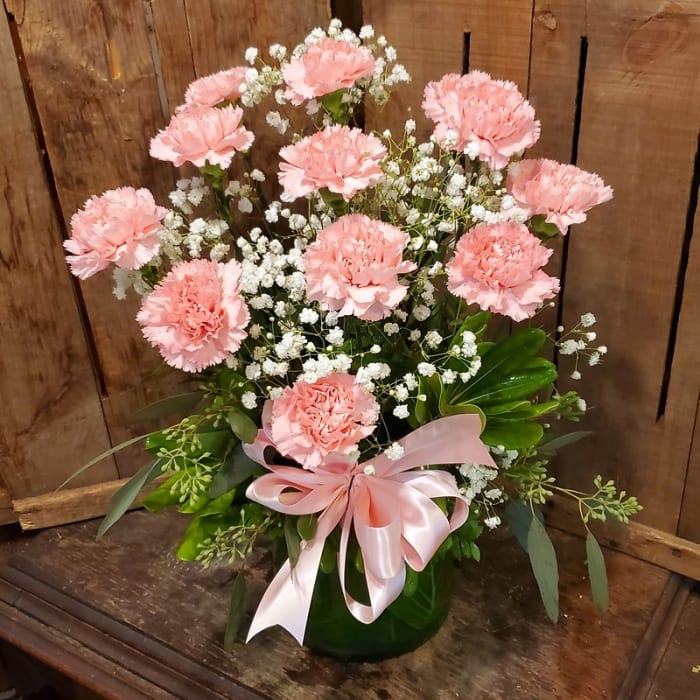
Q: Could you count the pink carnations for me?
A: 11